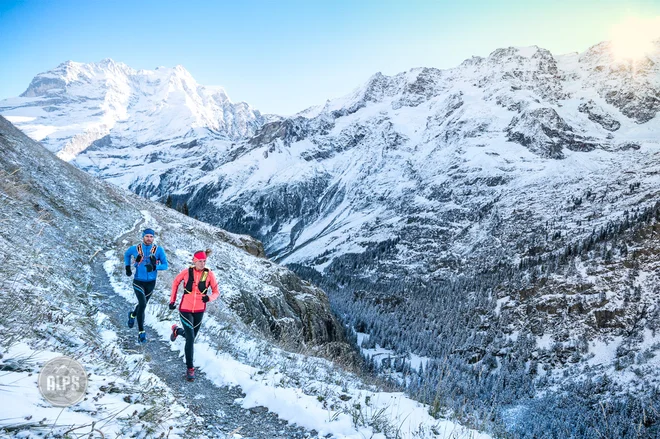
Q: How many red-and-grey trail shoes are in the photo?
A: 2